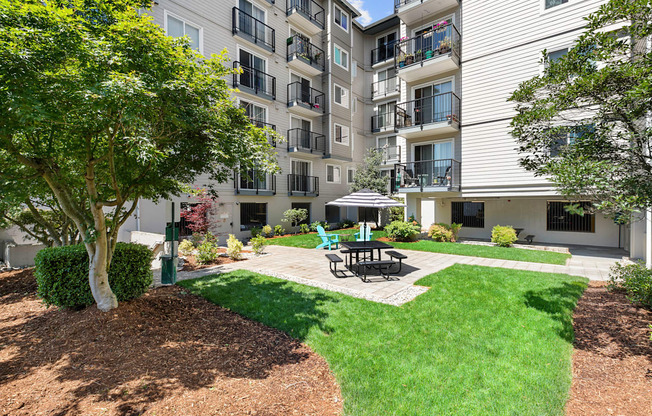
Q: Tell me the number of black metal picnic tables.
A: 1